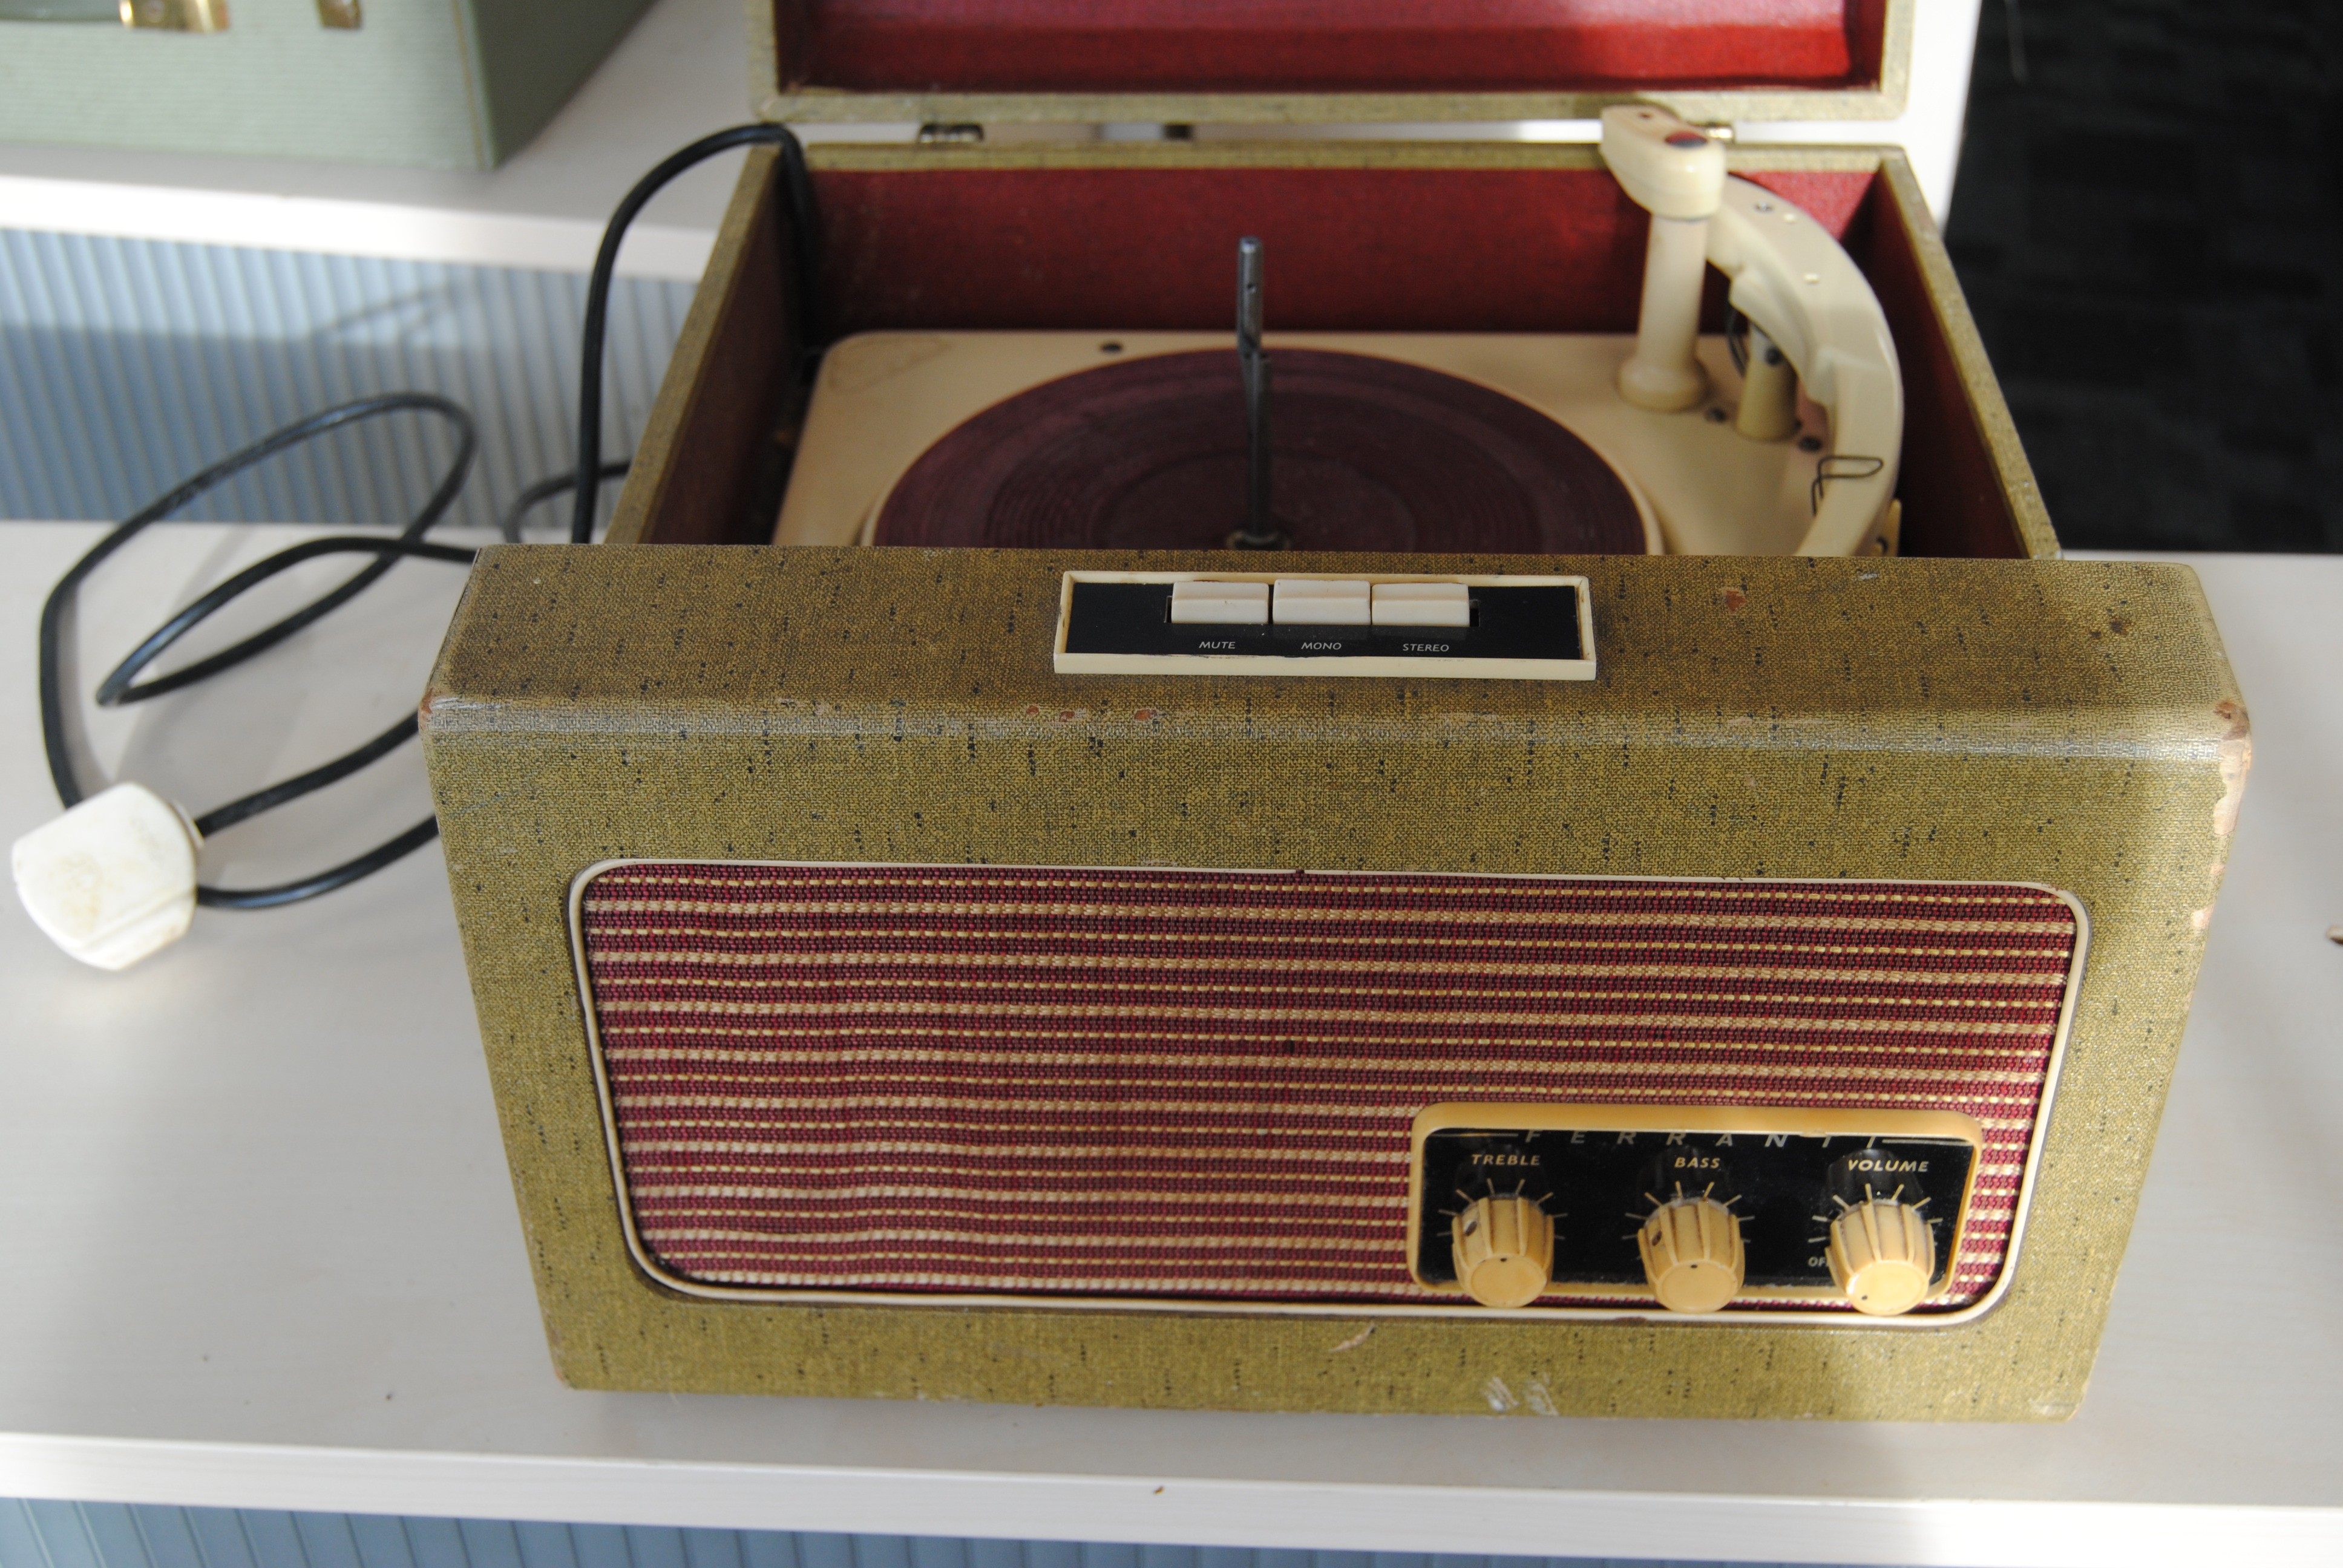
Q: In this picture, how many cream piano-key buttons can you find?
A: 3